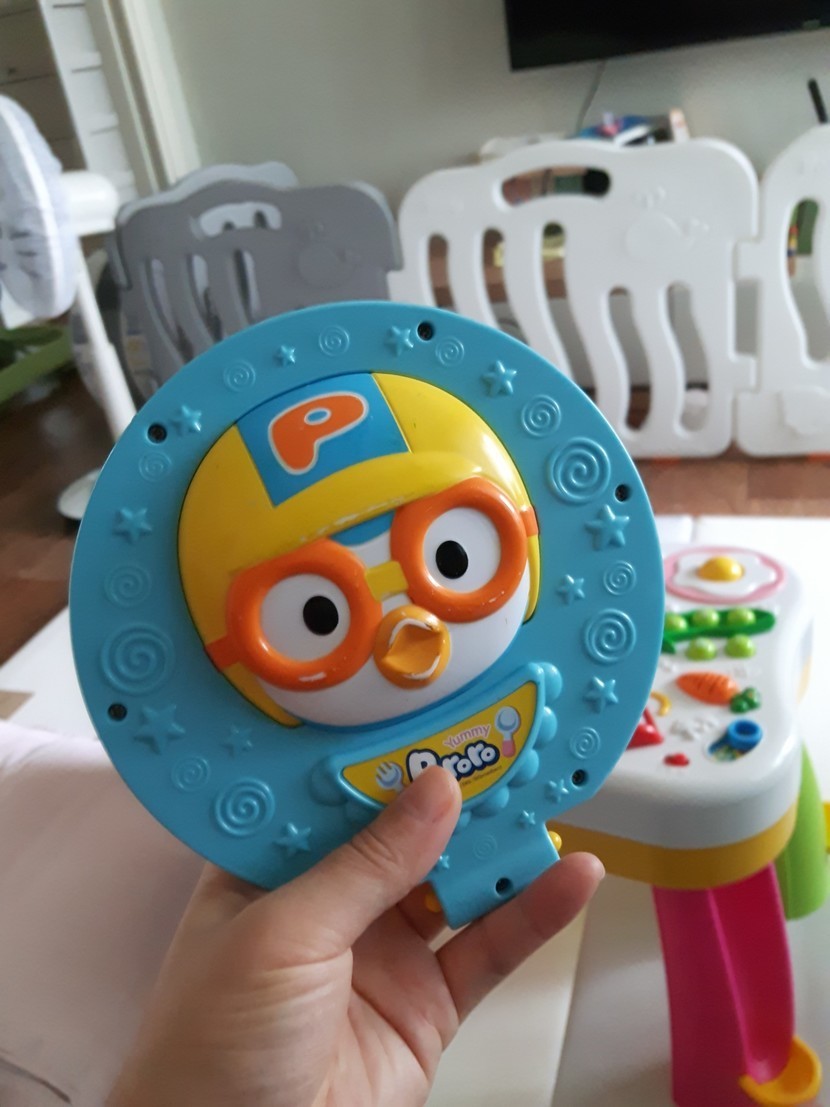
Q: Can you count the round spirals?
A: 14